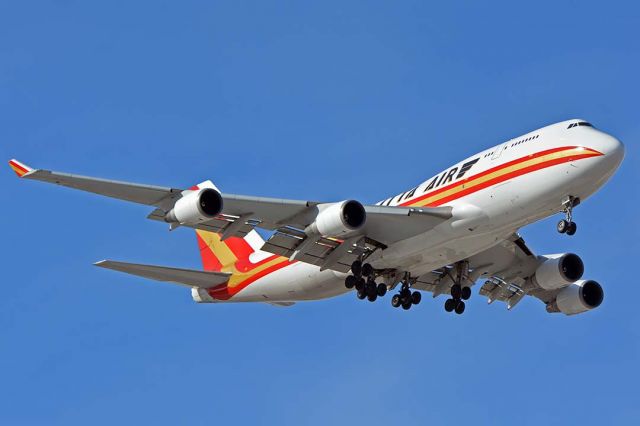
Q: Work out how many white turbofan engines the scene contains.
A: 4